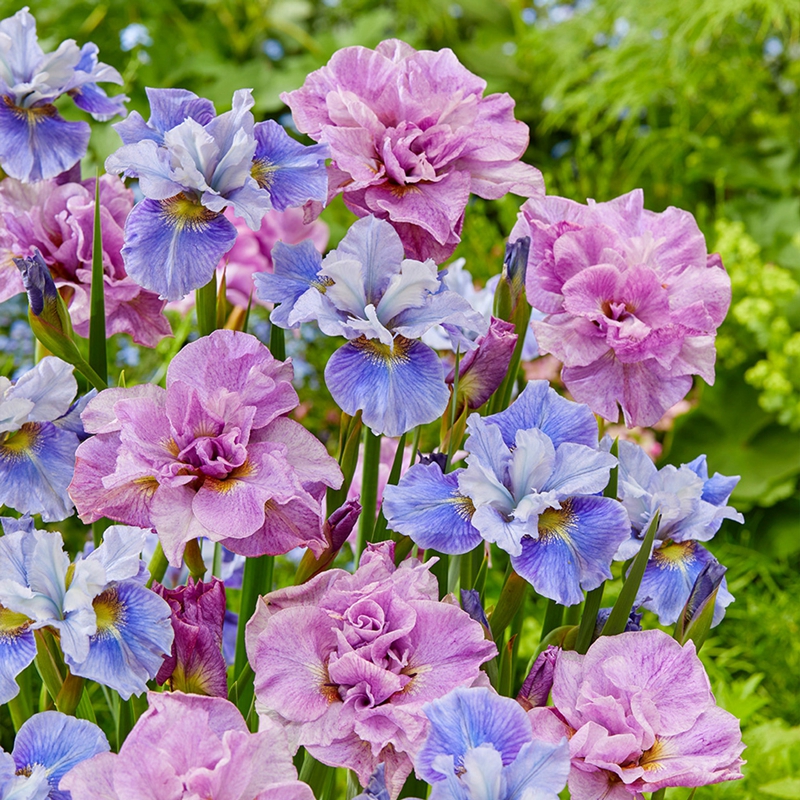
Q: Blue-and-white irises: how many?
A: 9